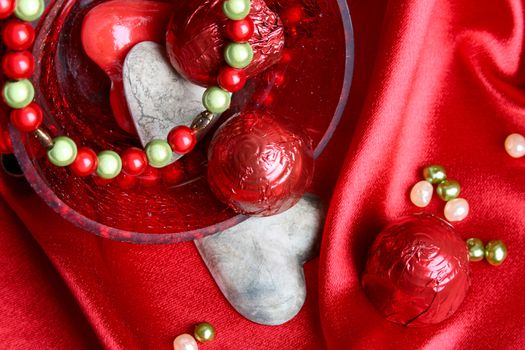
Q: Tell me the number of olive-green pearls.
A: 5